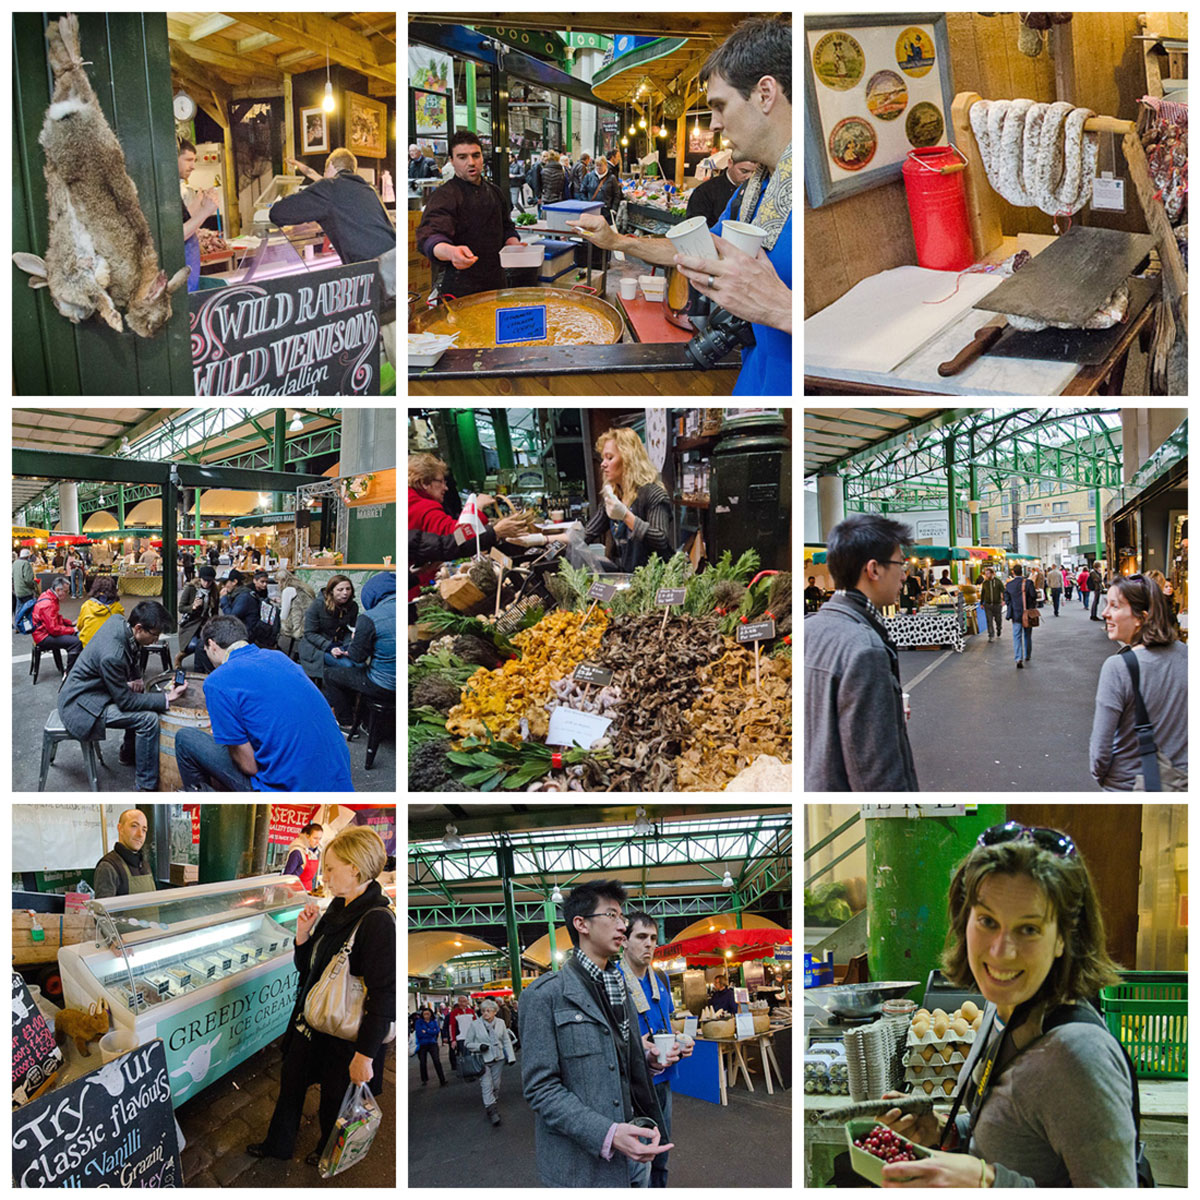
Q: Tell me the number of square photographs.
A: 9